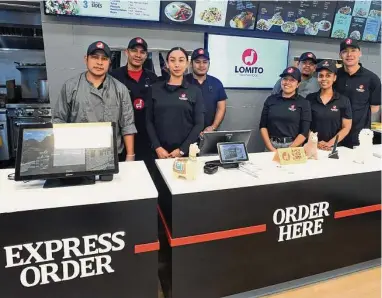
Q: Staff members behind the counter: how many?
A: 8